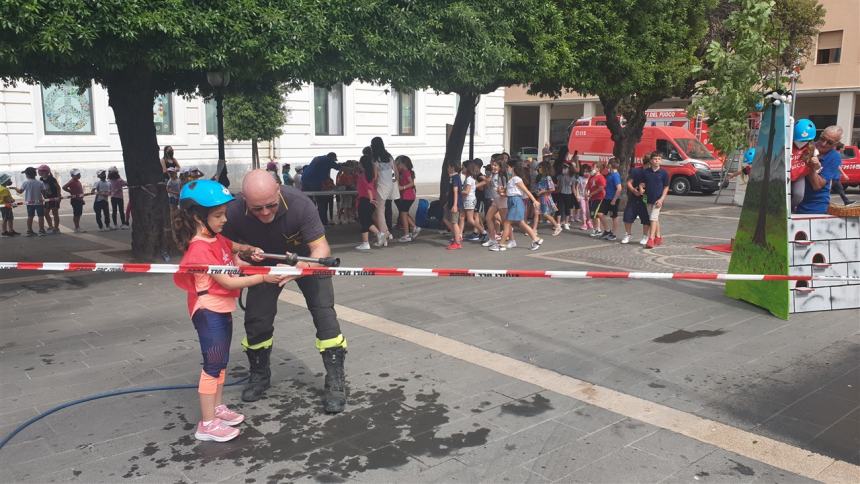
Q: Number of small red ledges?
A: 3